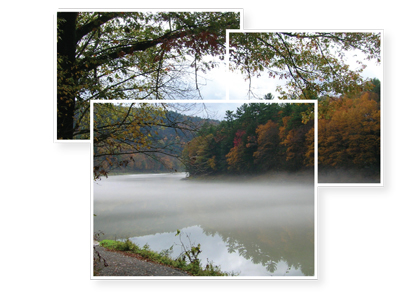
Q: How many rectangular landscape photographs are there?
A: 3